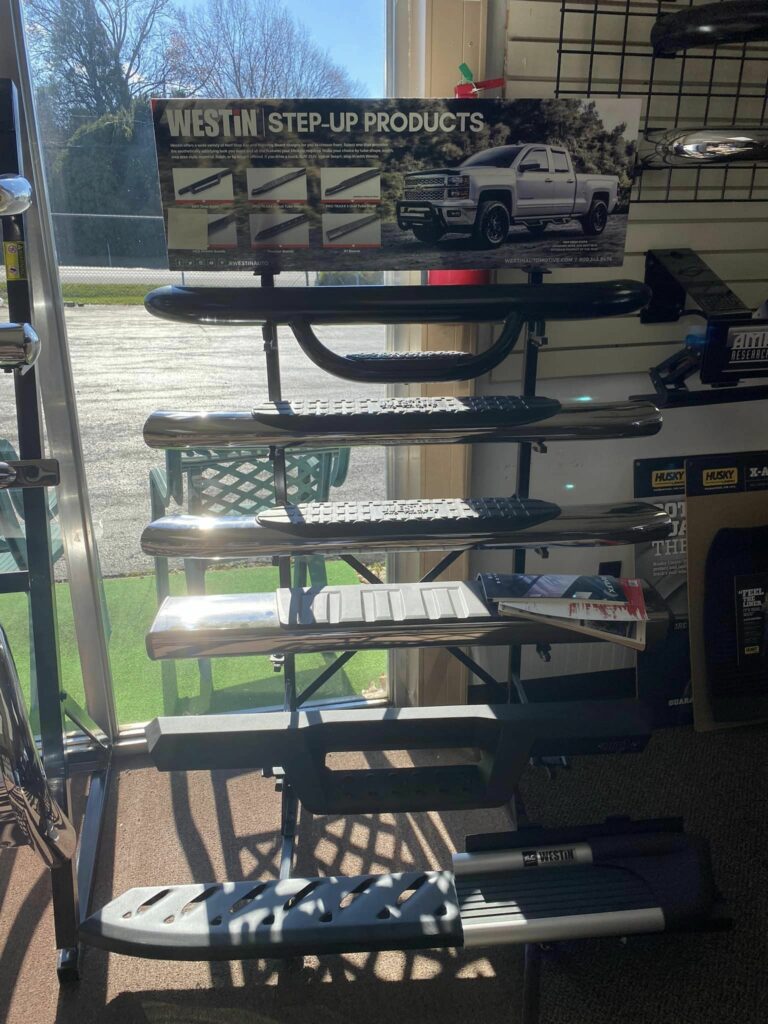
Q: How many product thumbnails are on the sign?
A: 6